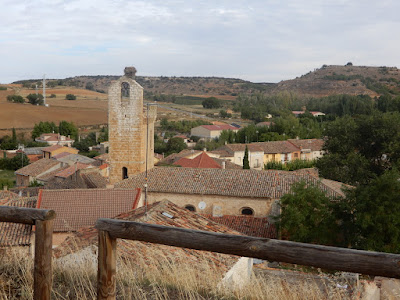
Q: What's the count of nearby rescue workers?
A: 0